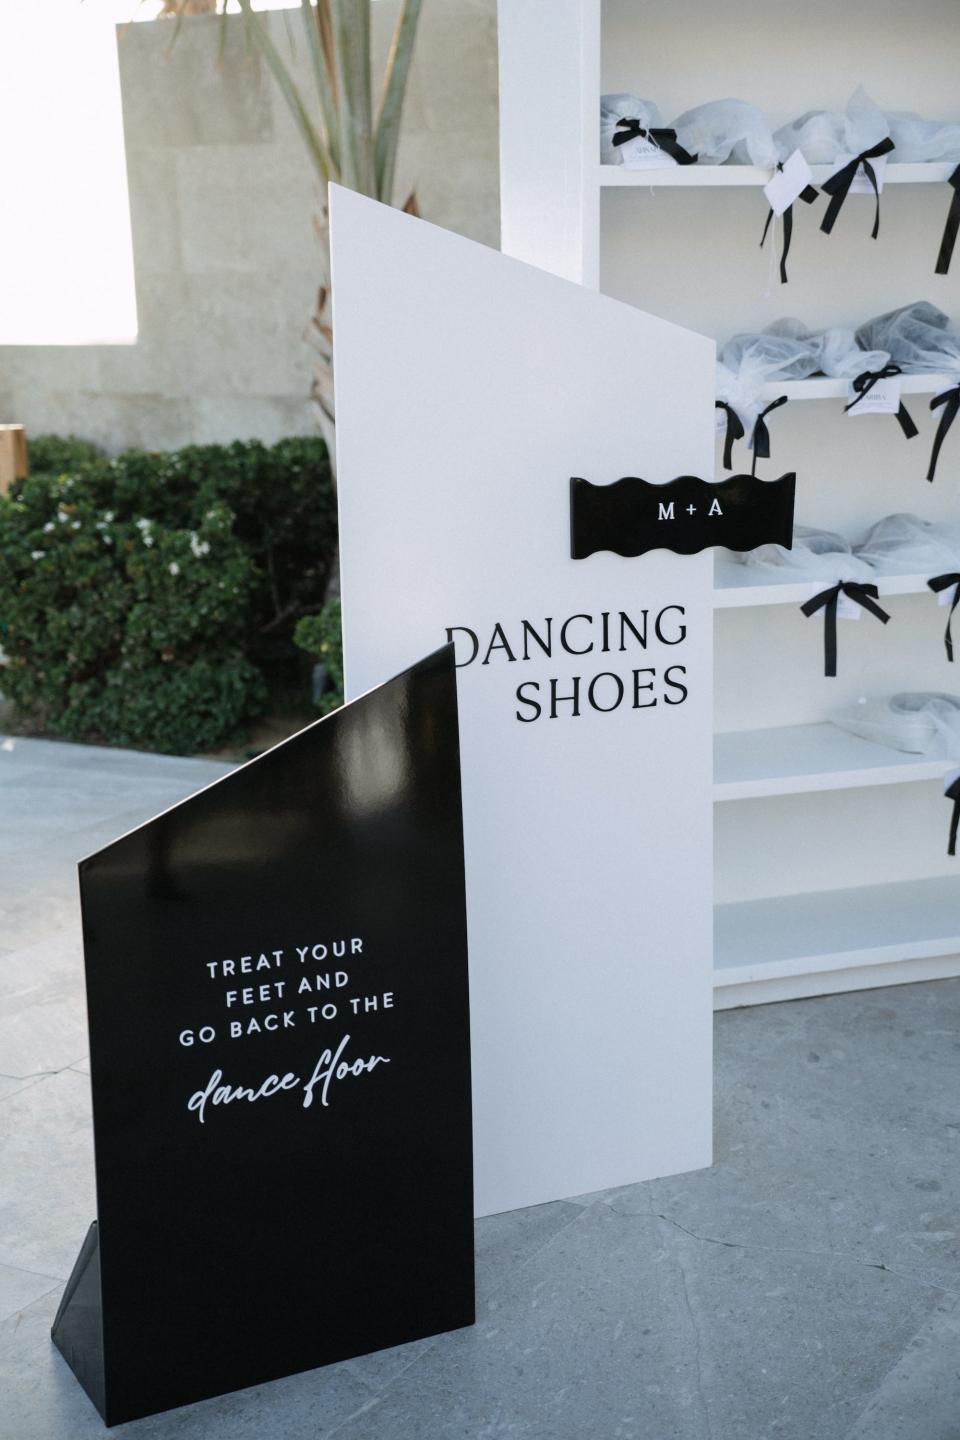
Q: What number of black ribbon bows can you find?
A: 11